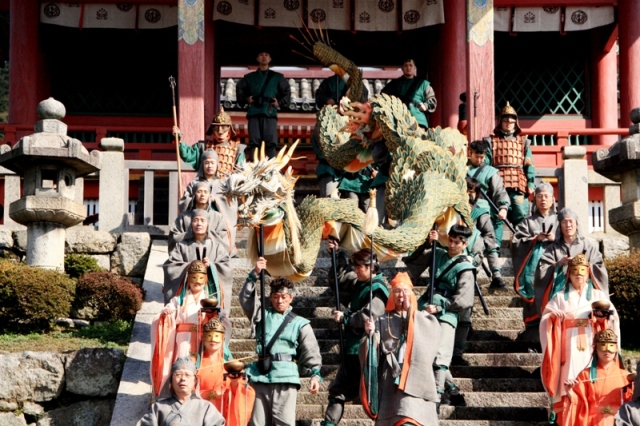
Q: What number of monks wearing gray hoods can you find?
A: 6